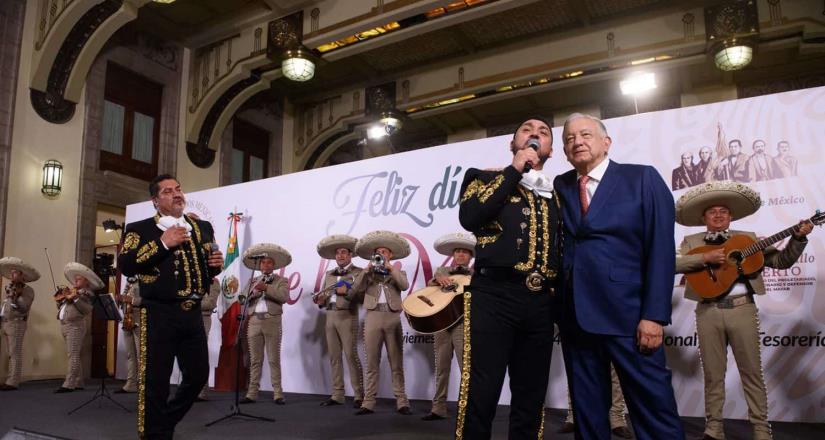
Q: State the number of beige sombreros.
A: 7